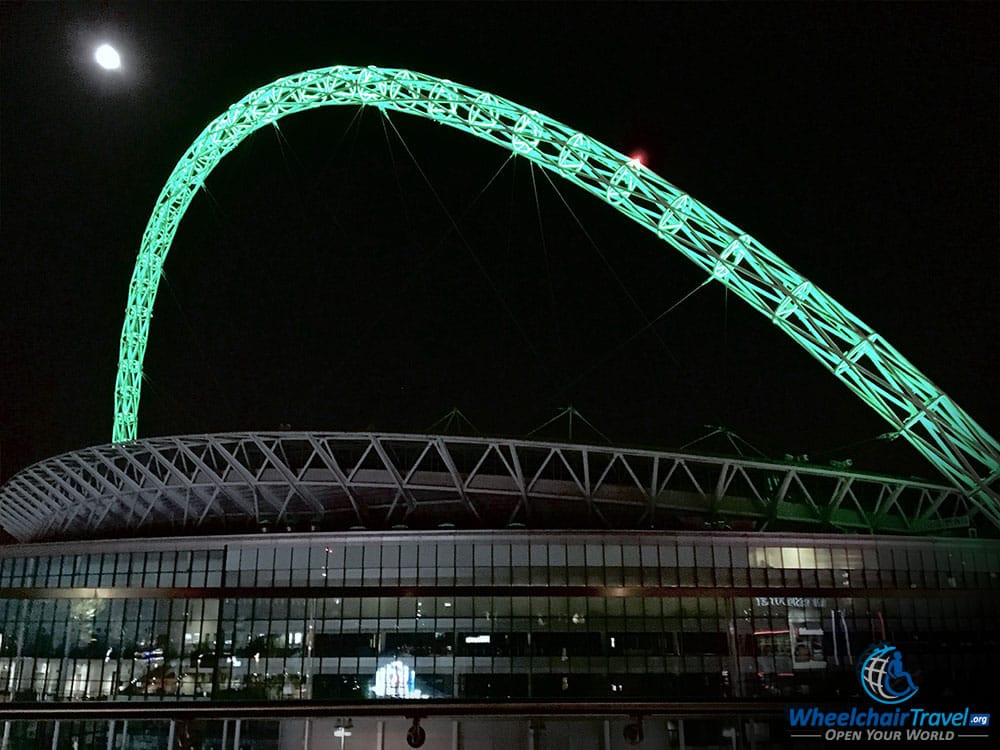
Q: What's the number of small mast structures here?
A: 3